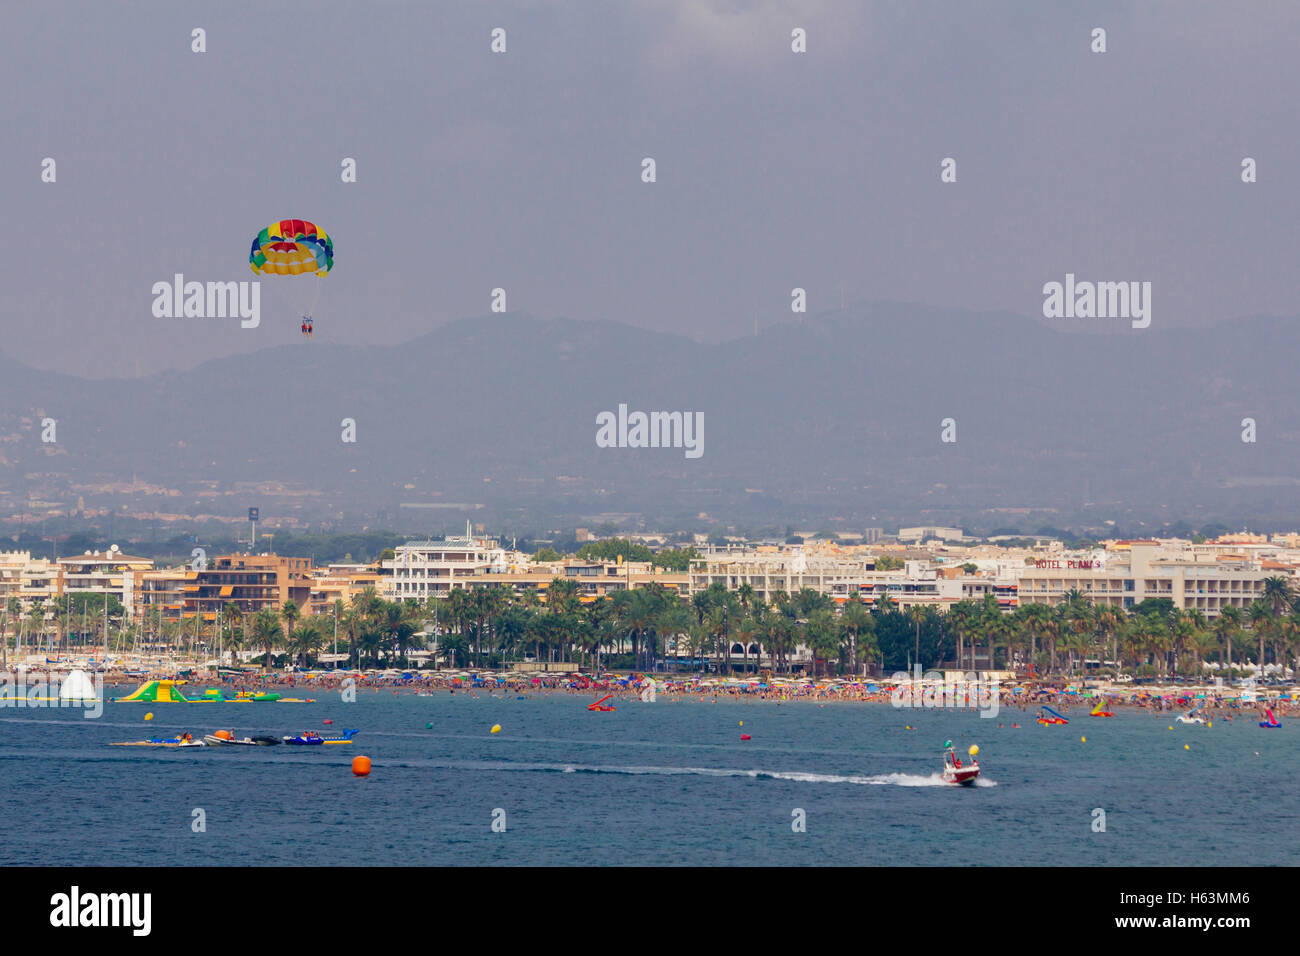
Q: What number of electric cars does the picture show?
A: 0